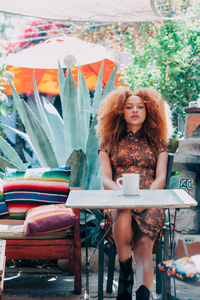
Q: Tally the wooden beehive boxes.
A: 0